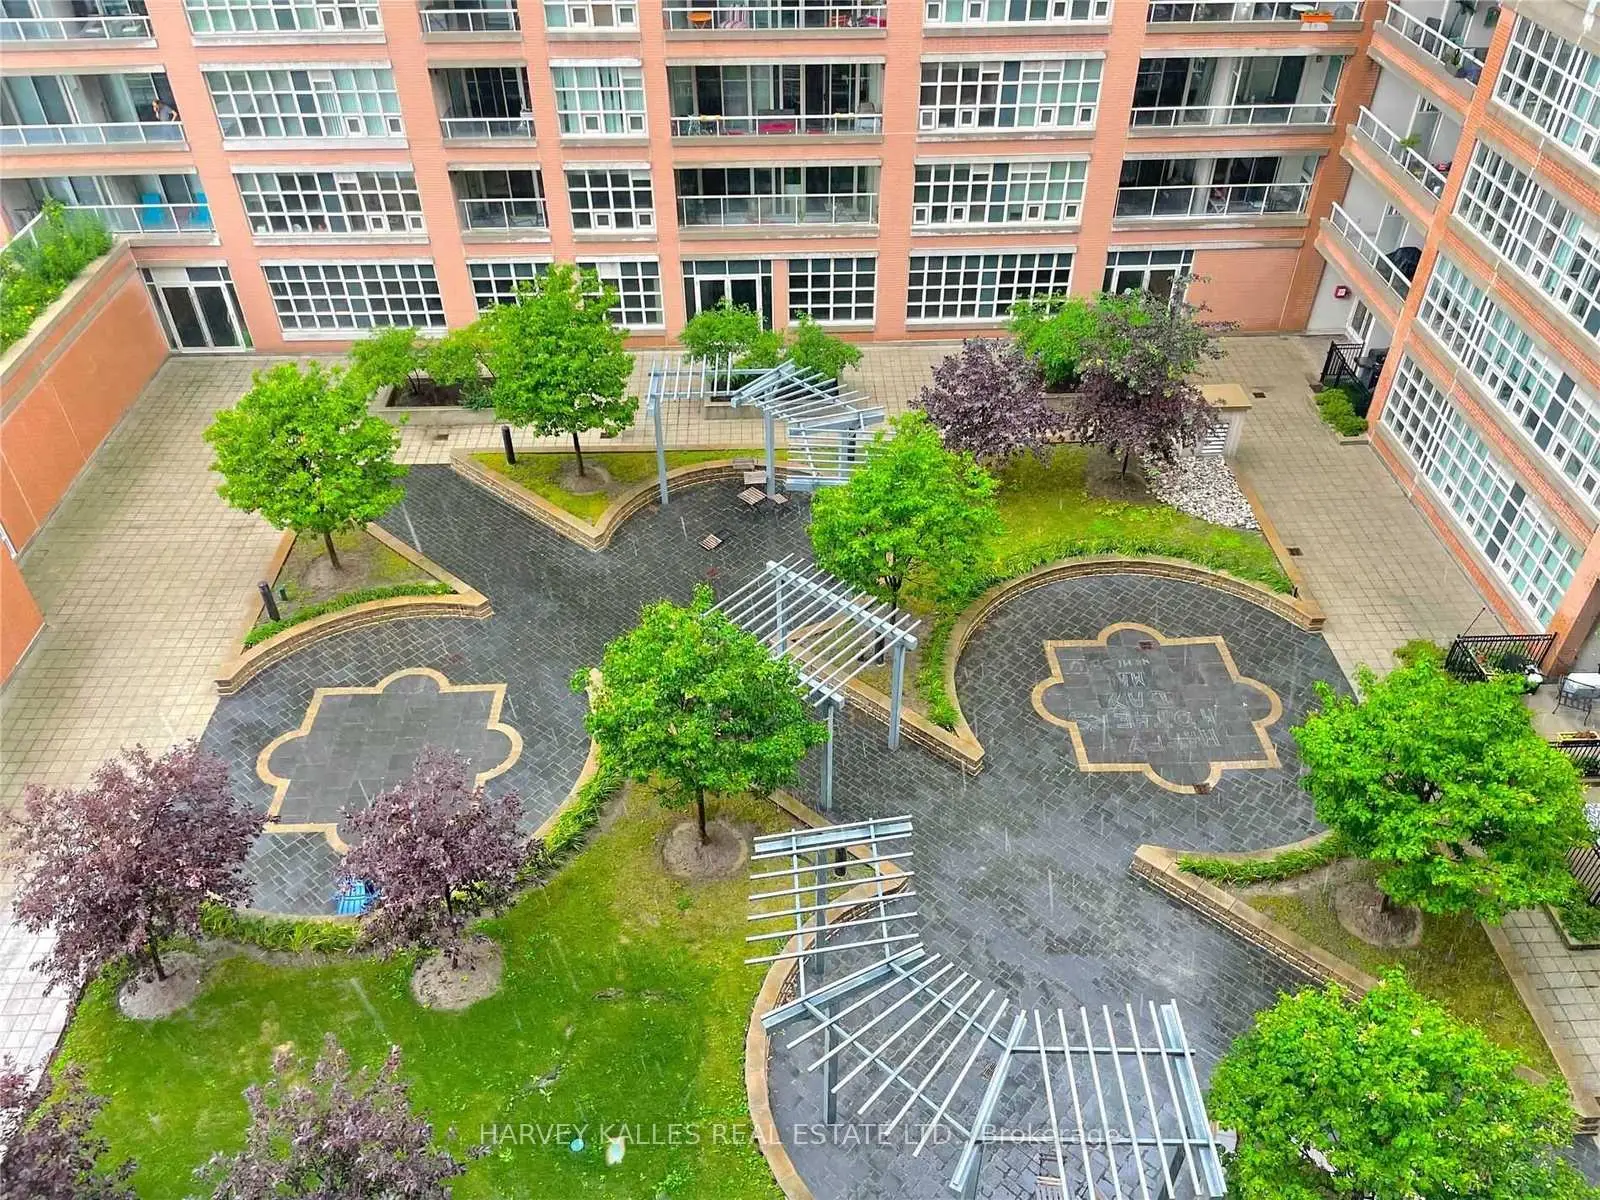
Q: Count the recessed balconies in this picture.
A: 15